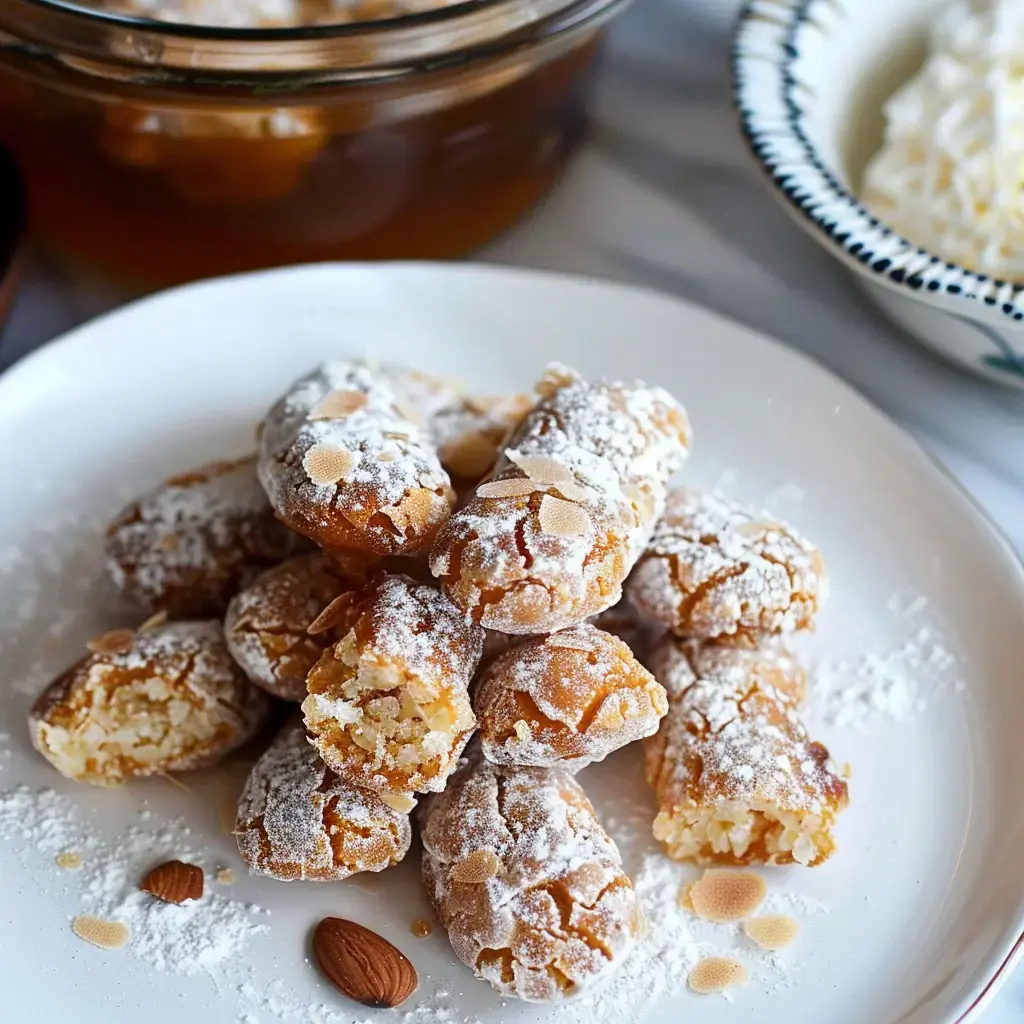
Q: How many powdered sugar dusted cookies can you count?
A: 12